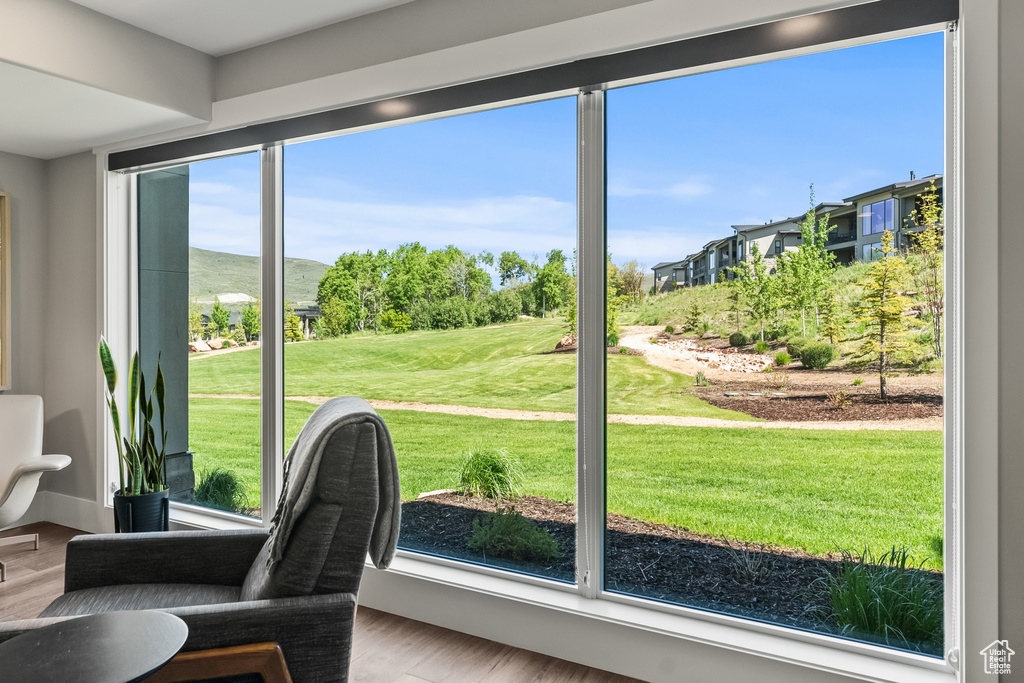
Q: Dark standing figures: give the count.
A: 0